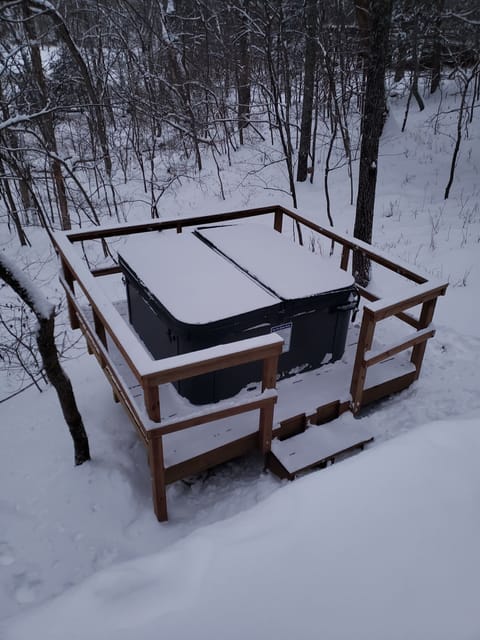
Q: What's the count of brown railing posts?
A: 9